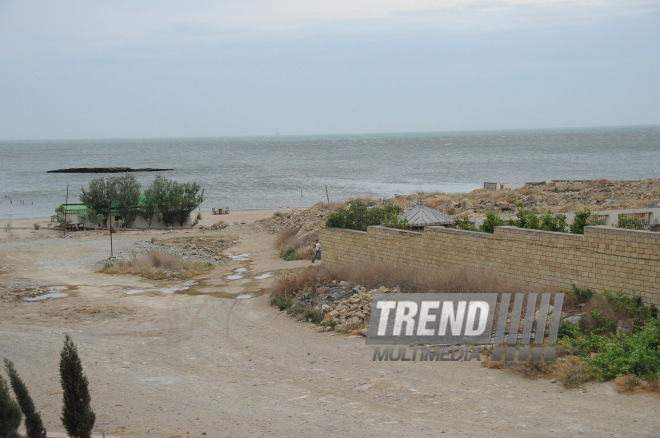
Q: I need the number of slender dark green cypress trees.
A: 3